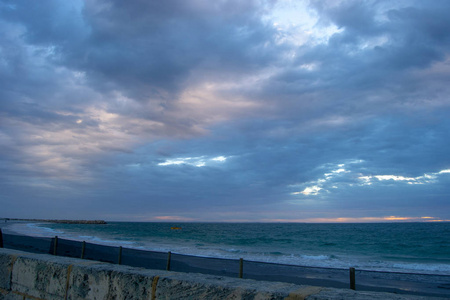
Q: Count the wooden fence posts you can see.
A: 6